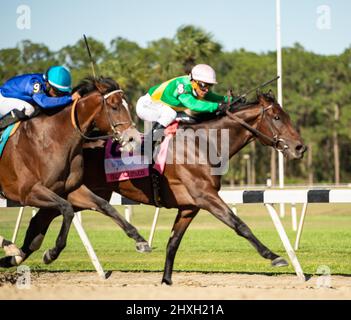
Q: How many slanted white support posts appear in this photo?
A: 5